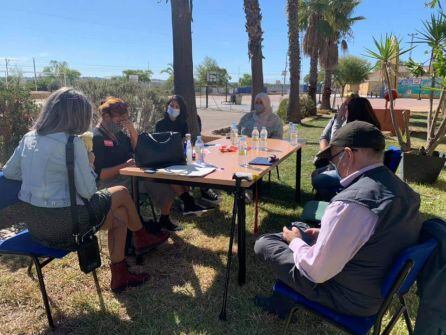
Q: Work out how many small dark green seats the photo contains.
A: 1